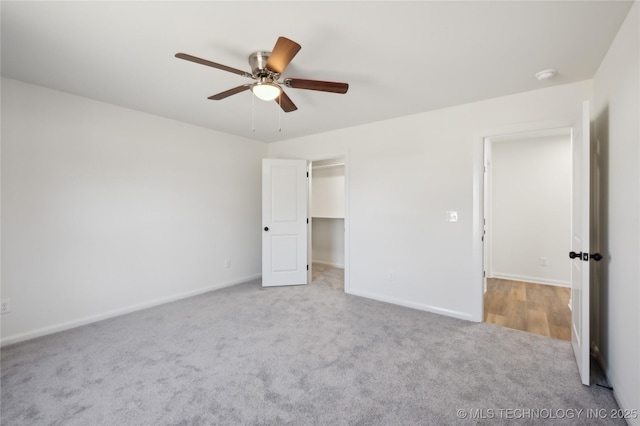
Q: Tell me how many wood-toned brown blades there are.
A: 5